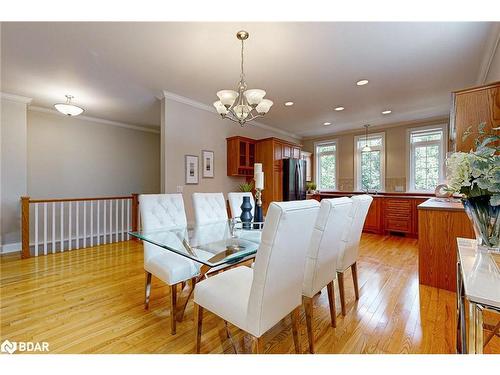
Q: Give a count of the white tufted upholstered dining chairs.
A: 6